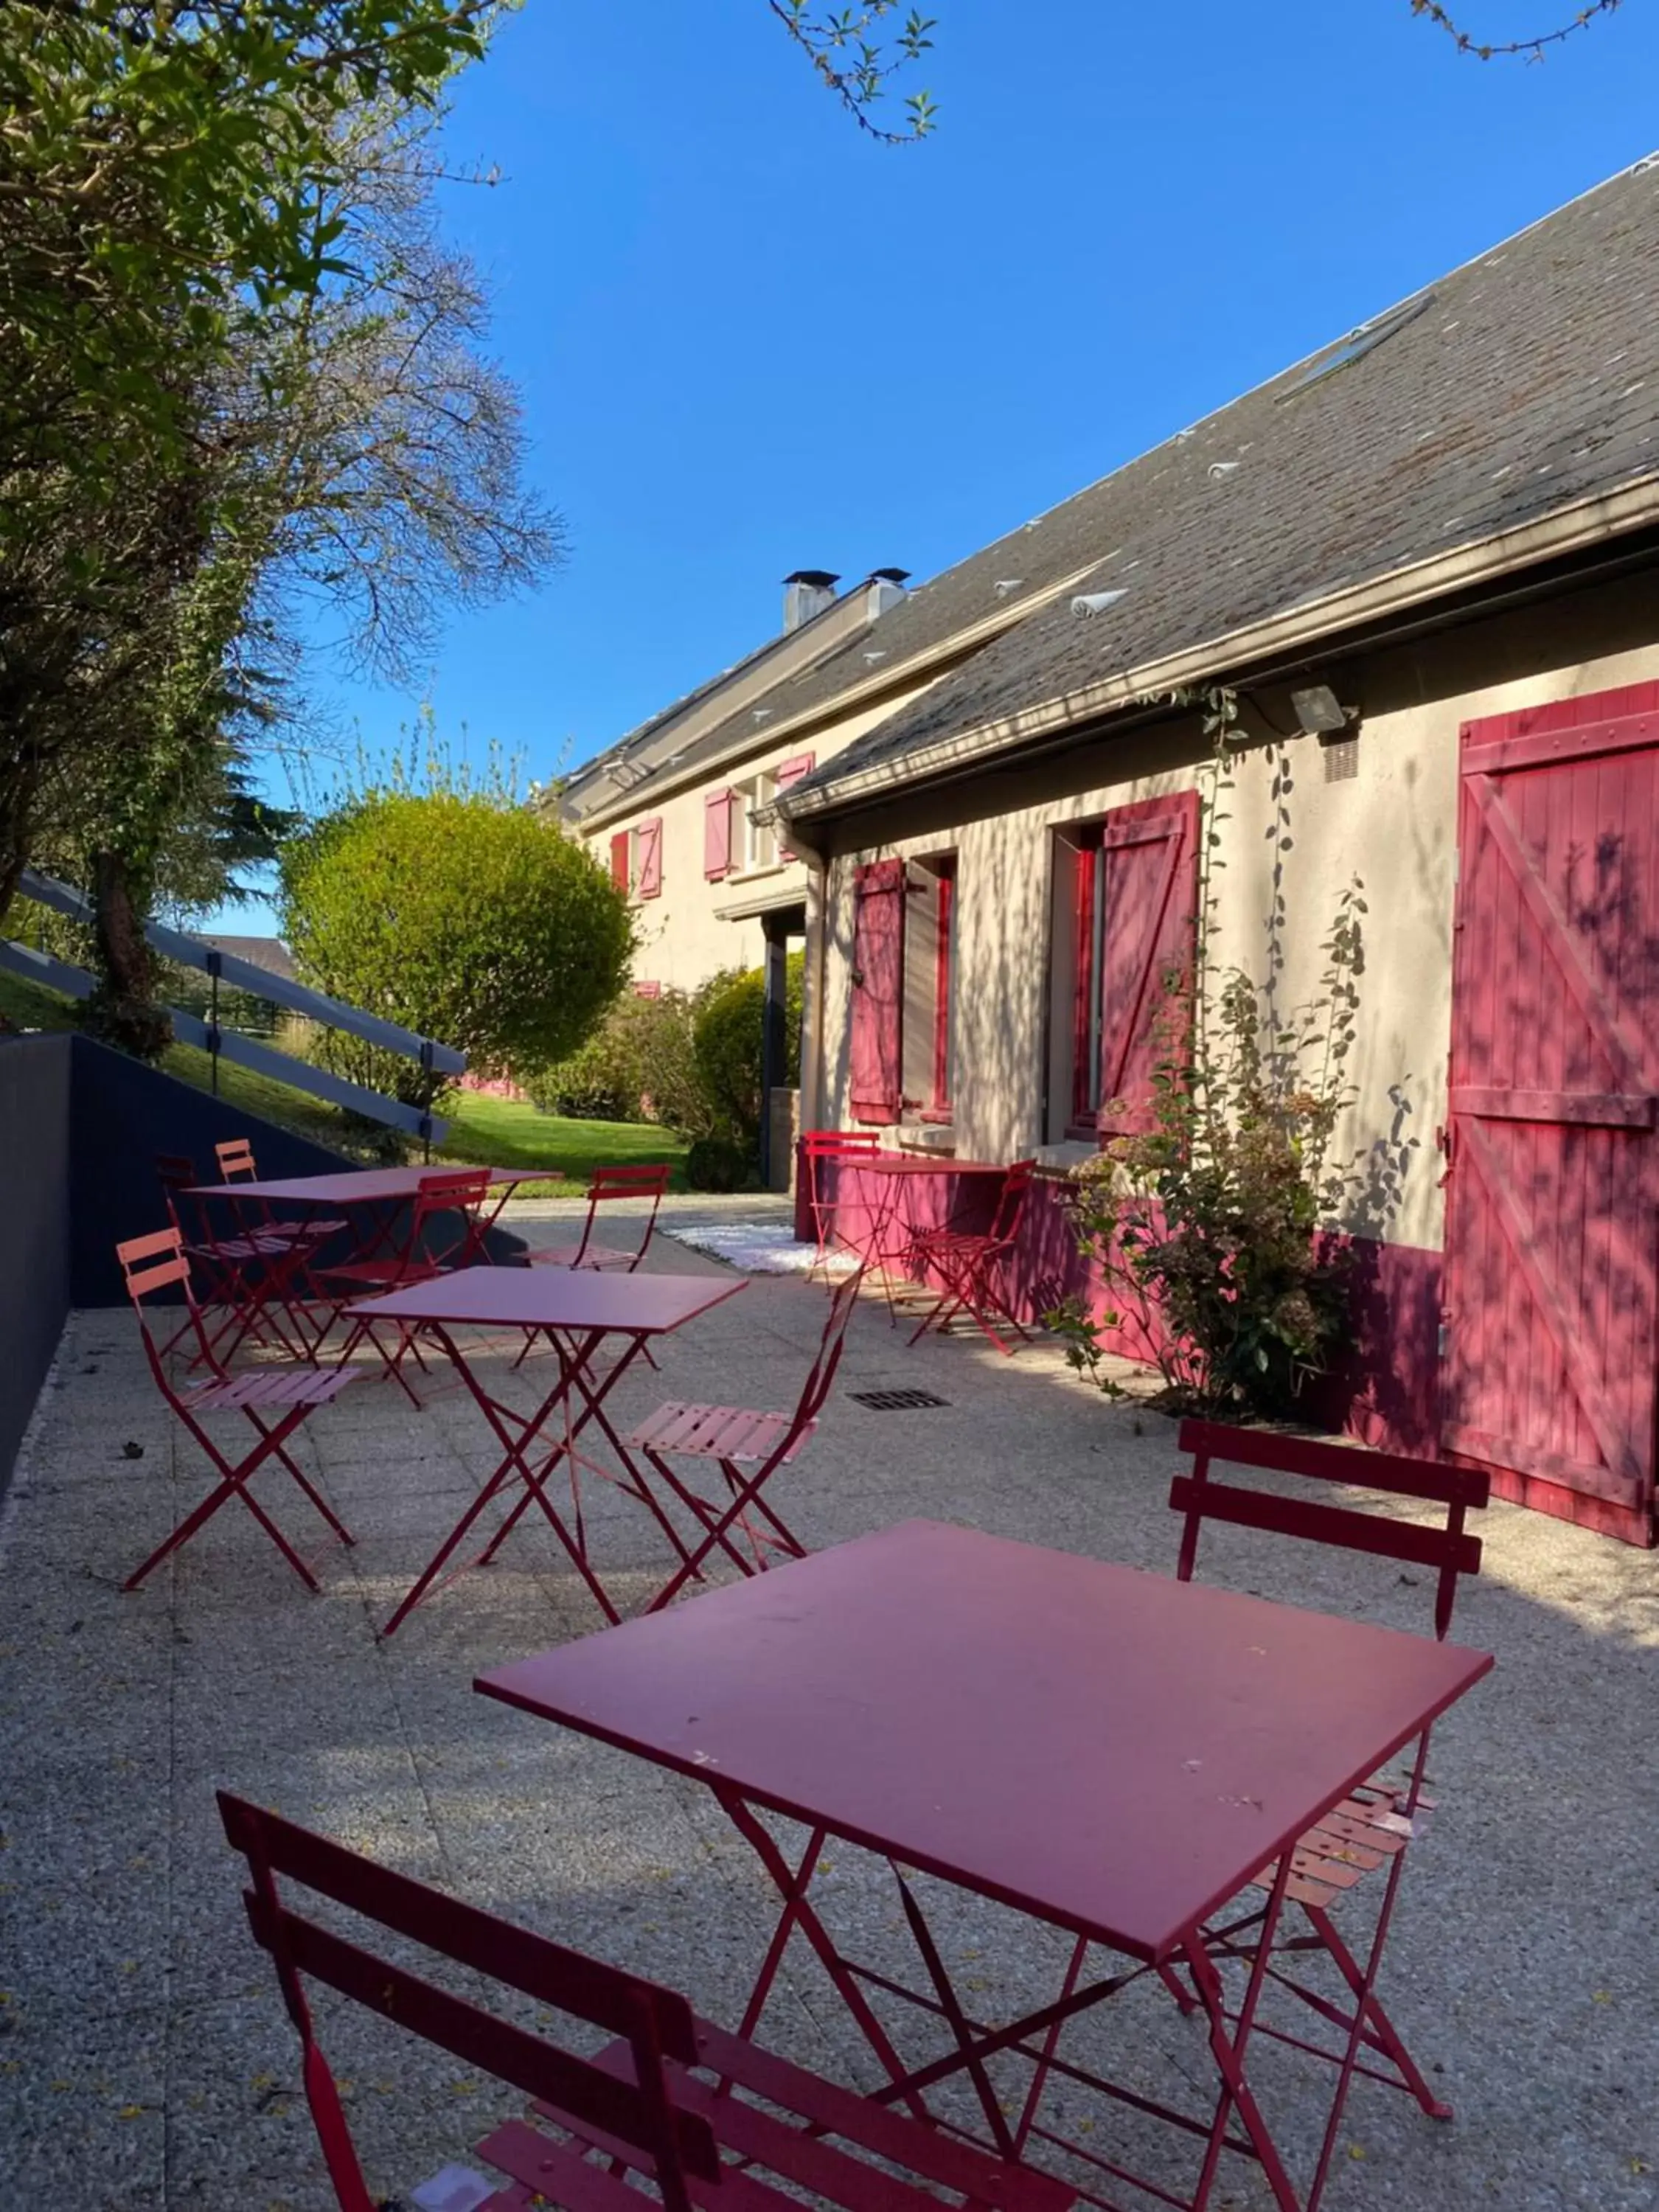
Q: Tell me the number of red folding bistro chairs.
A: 10